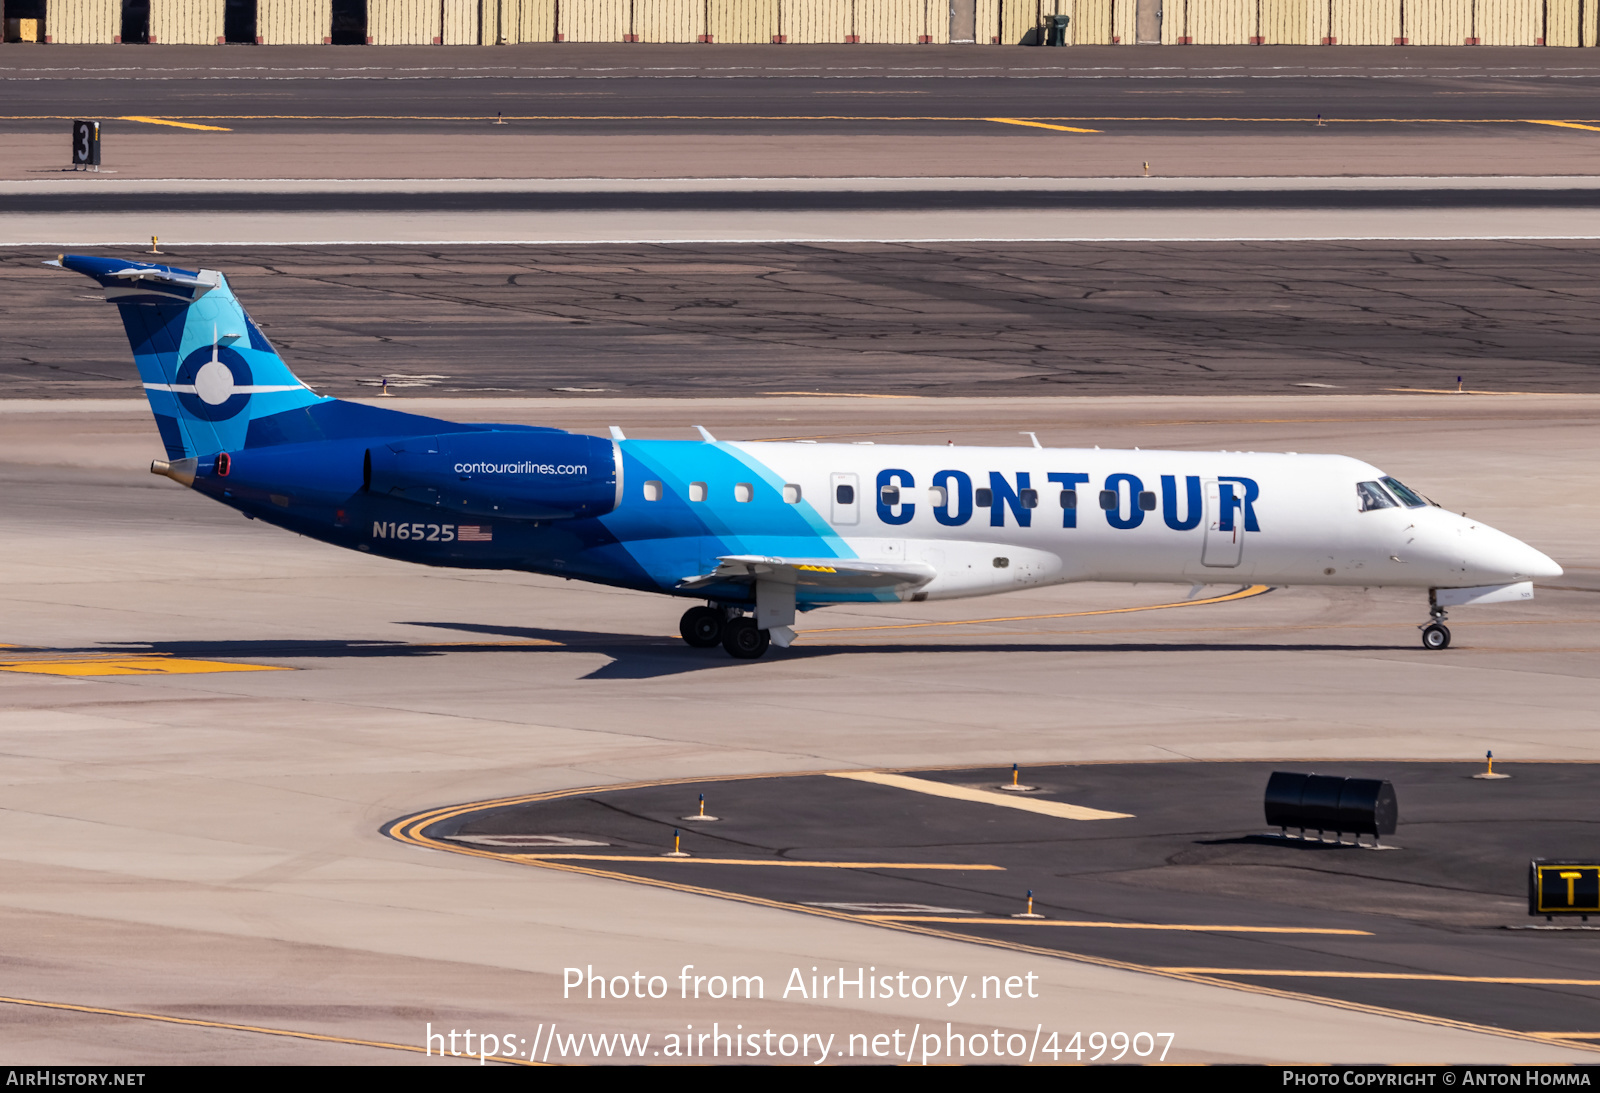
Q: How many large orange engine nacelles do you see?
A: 0